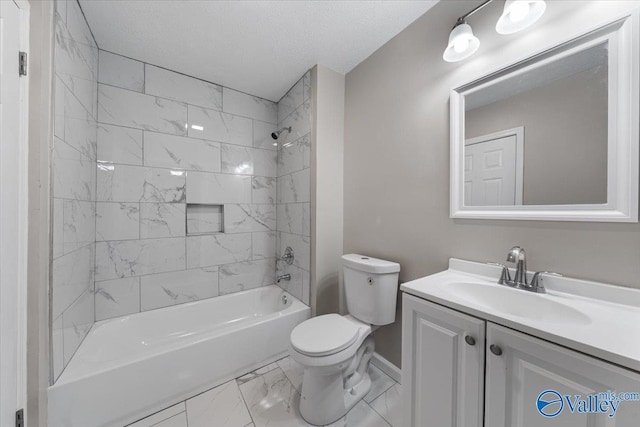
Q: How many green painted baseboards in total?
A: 0